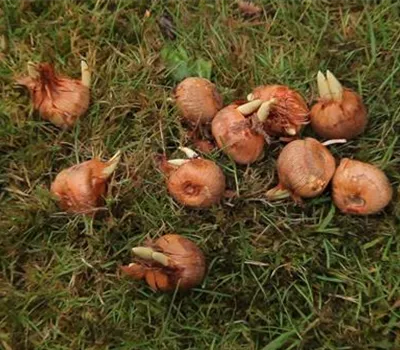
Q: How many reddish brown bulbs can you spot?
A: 10